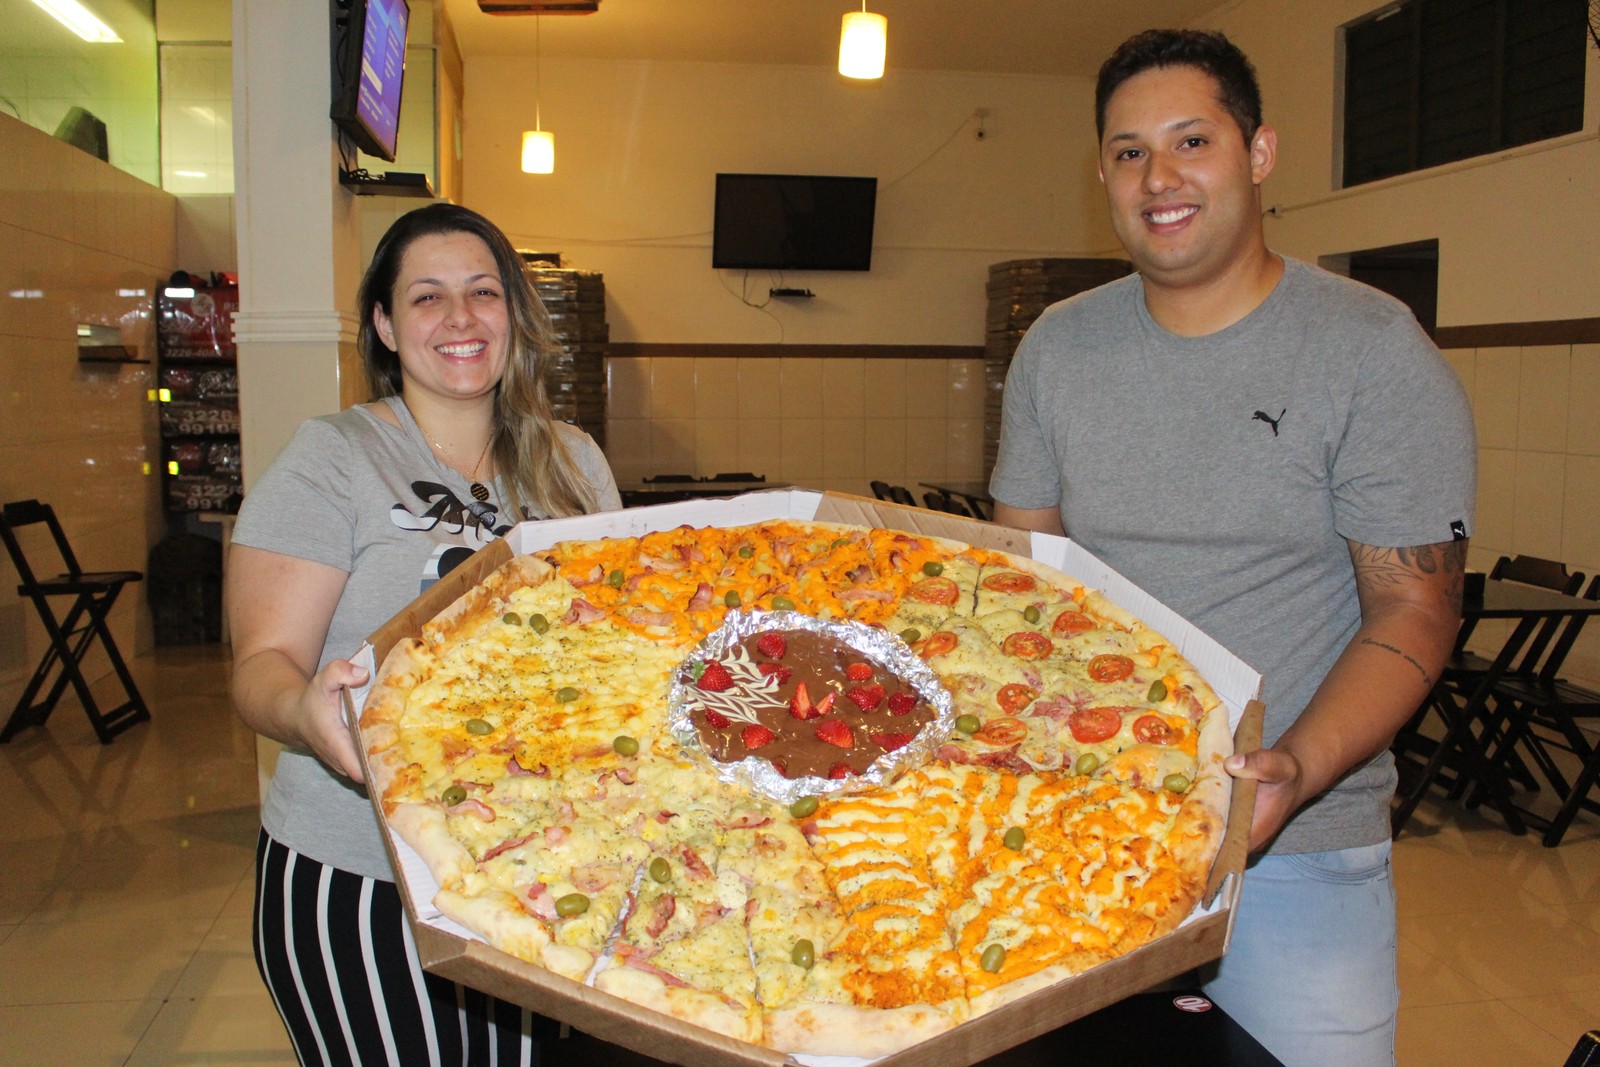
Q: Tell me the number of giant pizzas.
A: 1